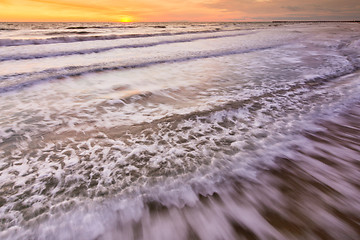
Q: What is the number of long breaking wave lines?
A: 3